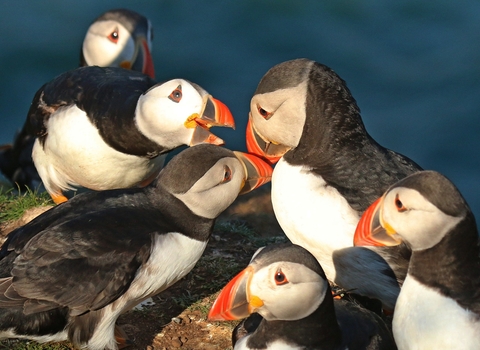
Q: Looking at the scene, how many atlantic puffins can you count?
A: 6